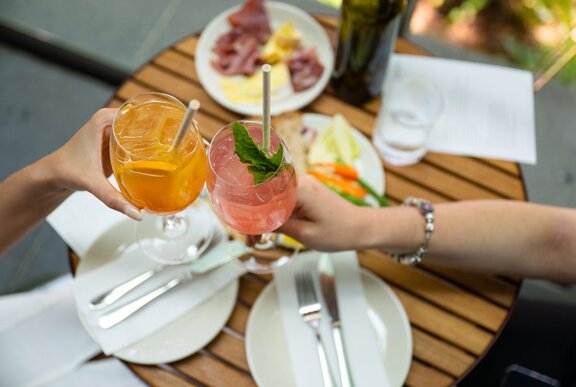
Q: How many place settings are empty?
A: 2